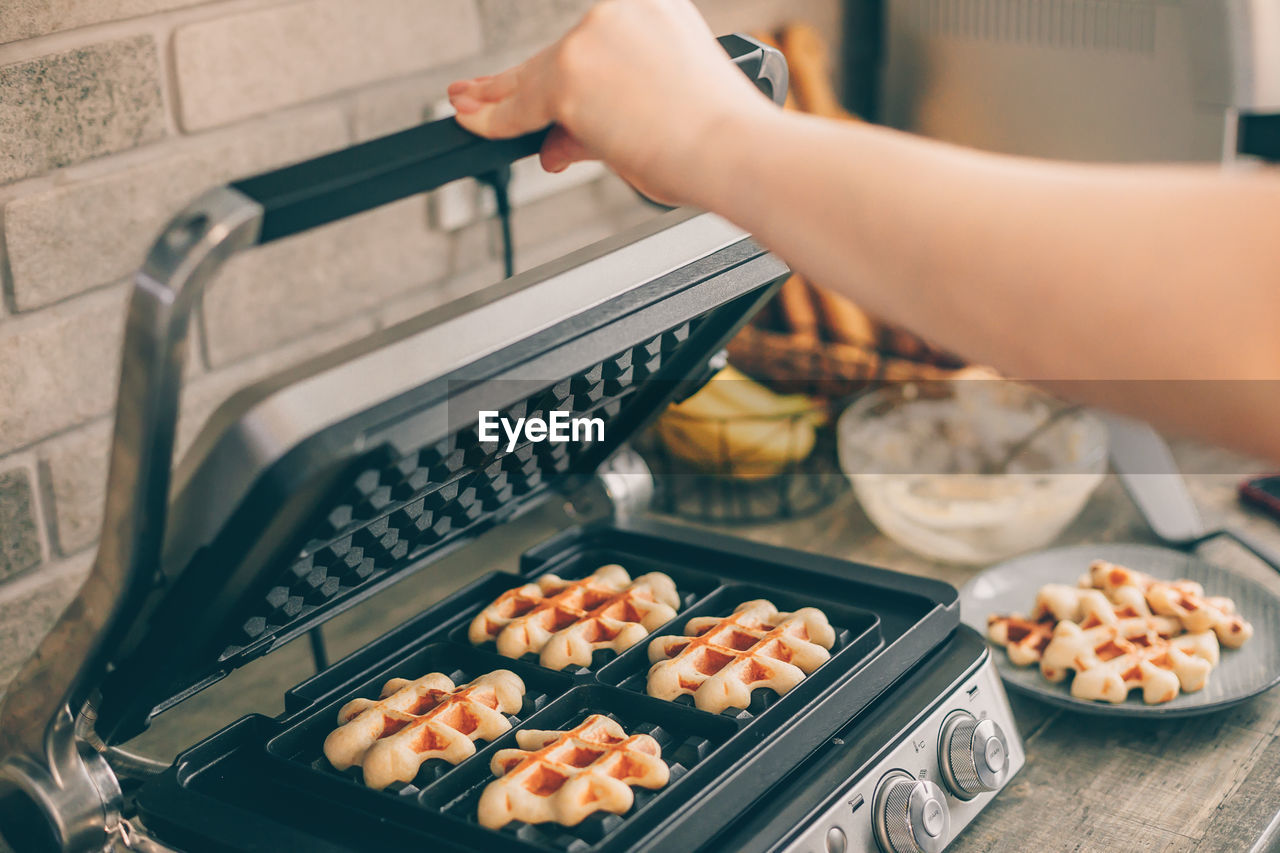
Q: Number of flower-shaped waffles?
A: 7